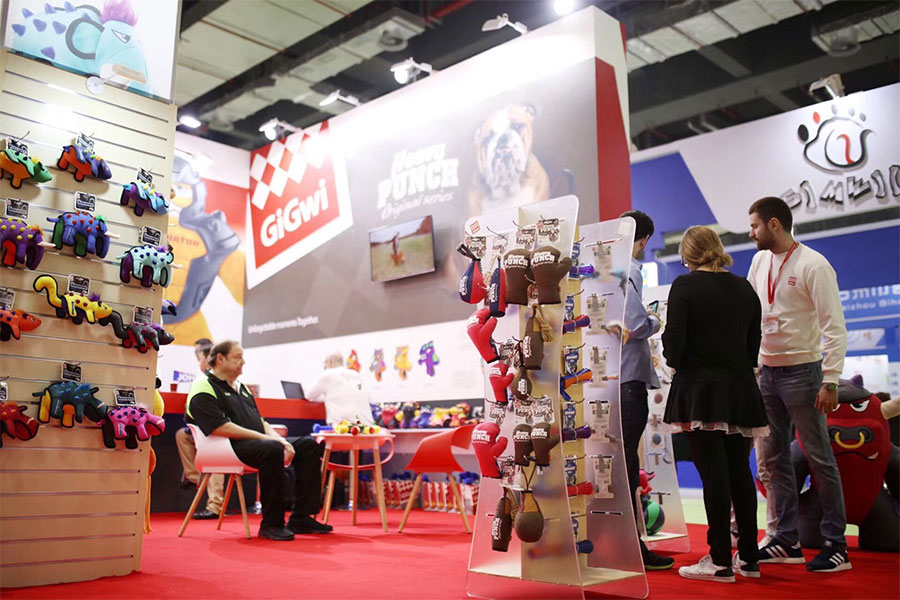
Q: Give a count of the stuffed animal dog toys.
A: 12